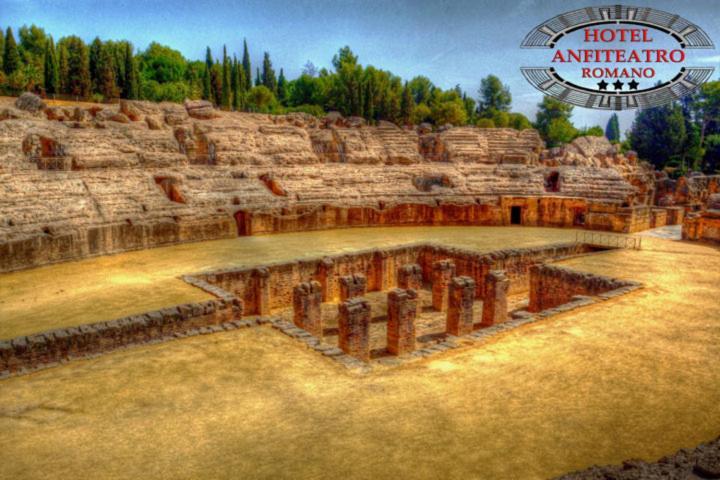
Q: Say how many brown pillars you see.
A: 8